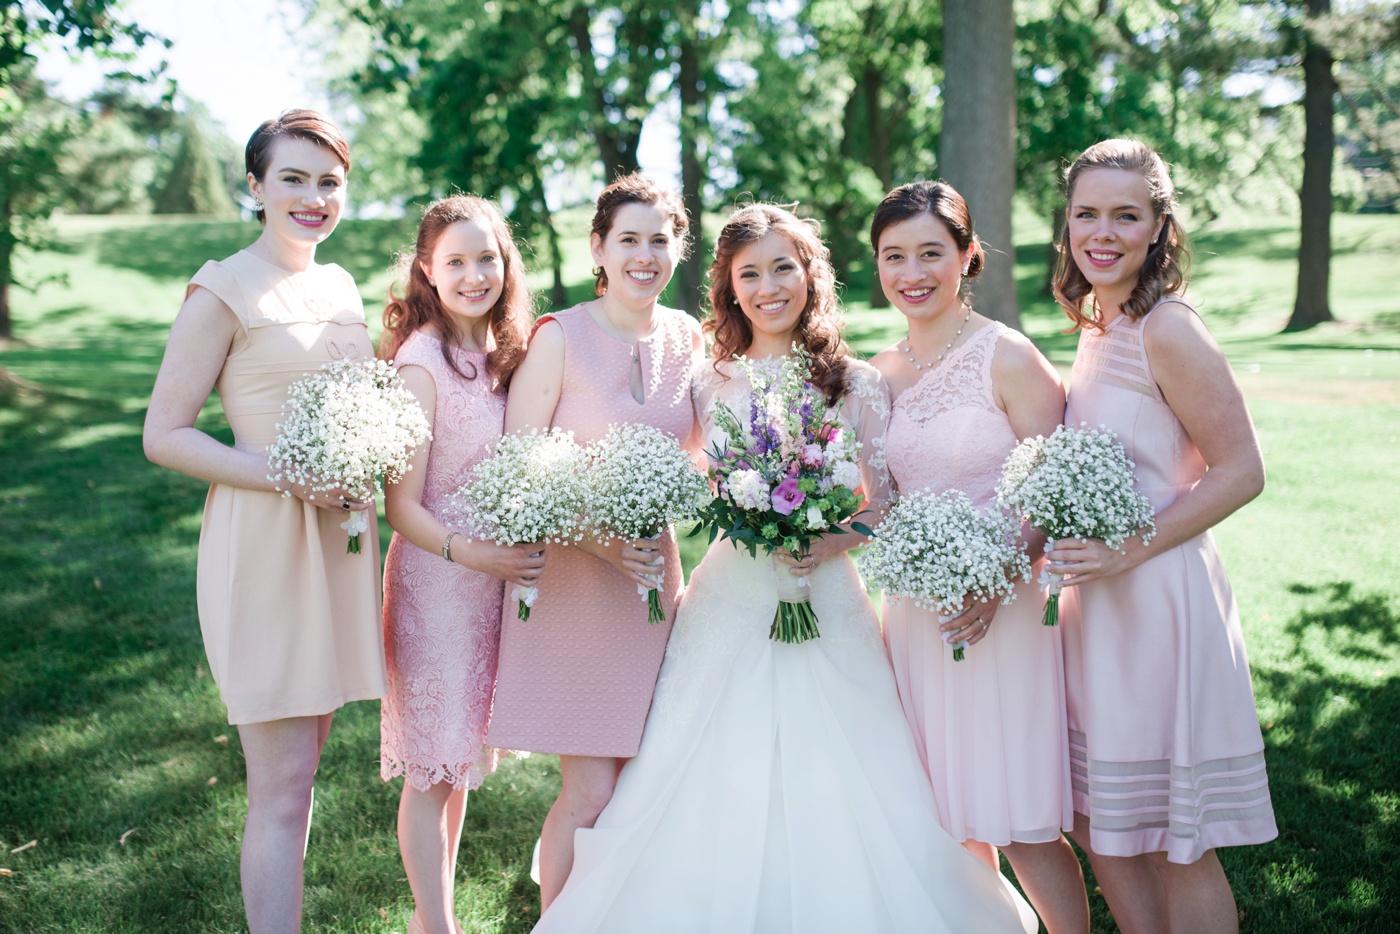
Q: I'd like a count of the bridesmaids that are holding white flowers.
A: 5